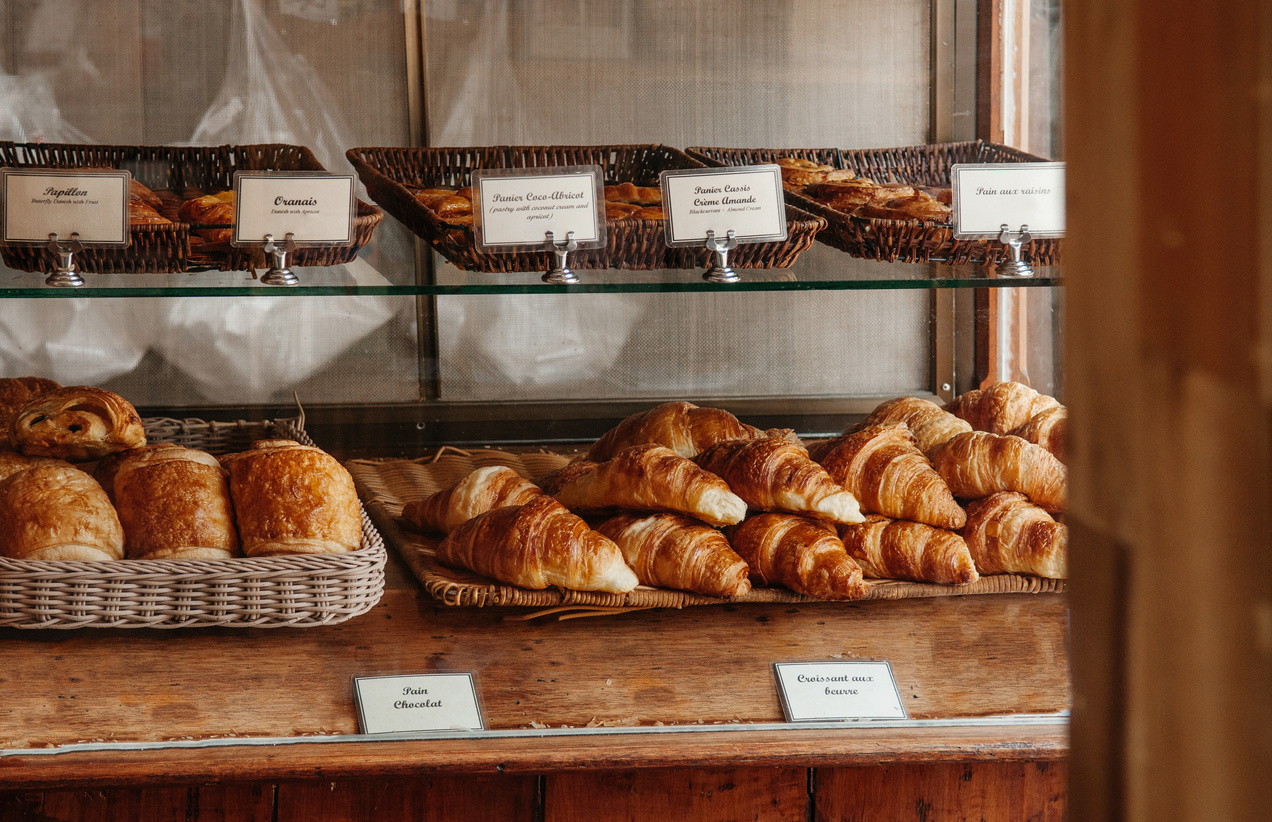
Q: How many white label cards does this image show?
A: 7